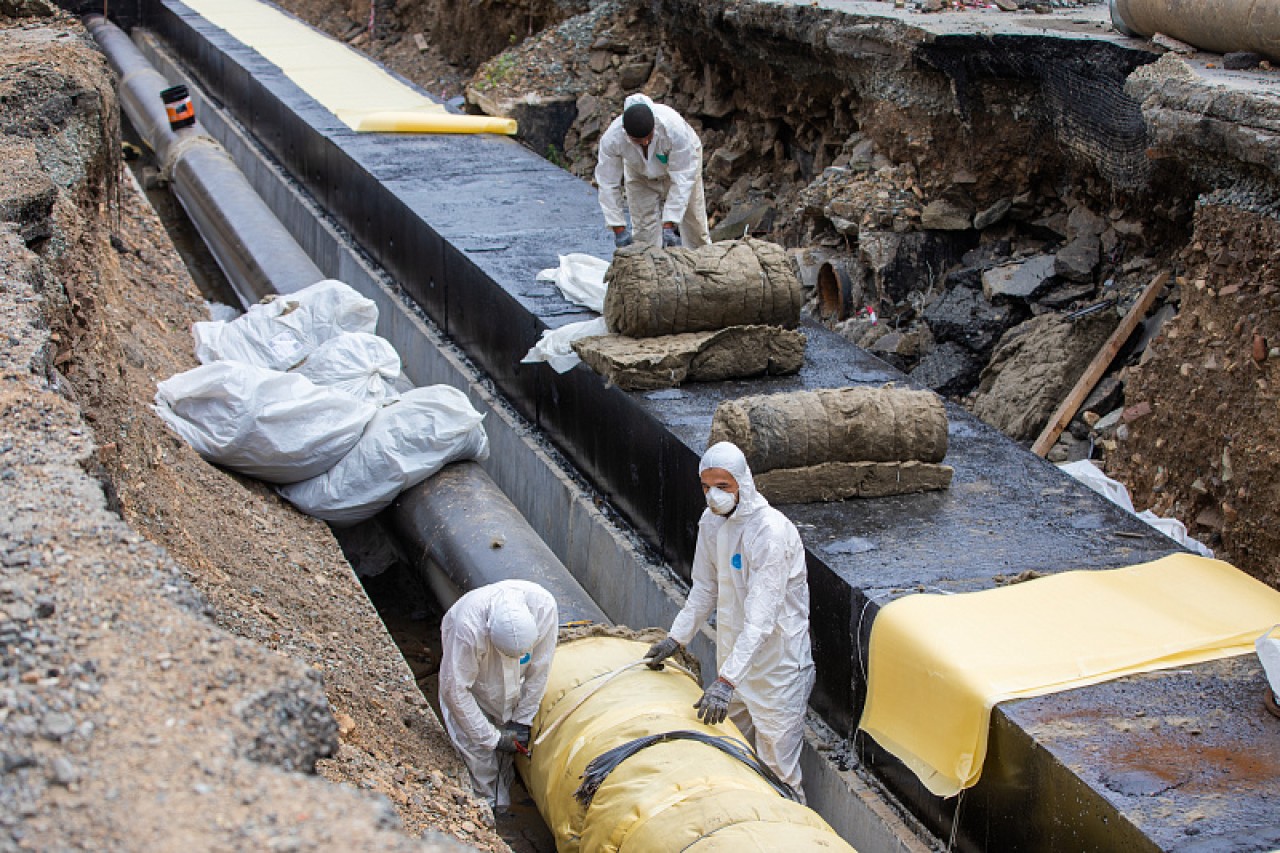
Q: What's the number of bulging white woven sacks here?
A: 4